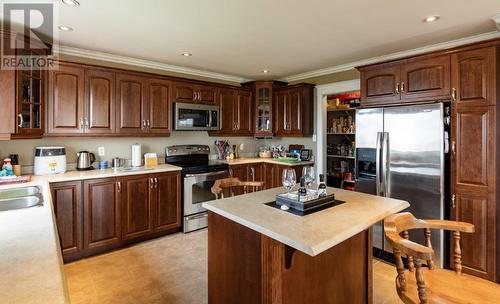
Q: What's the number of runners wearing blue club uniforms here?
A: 0